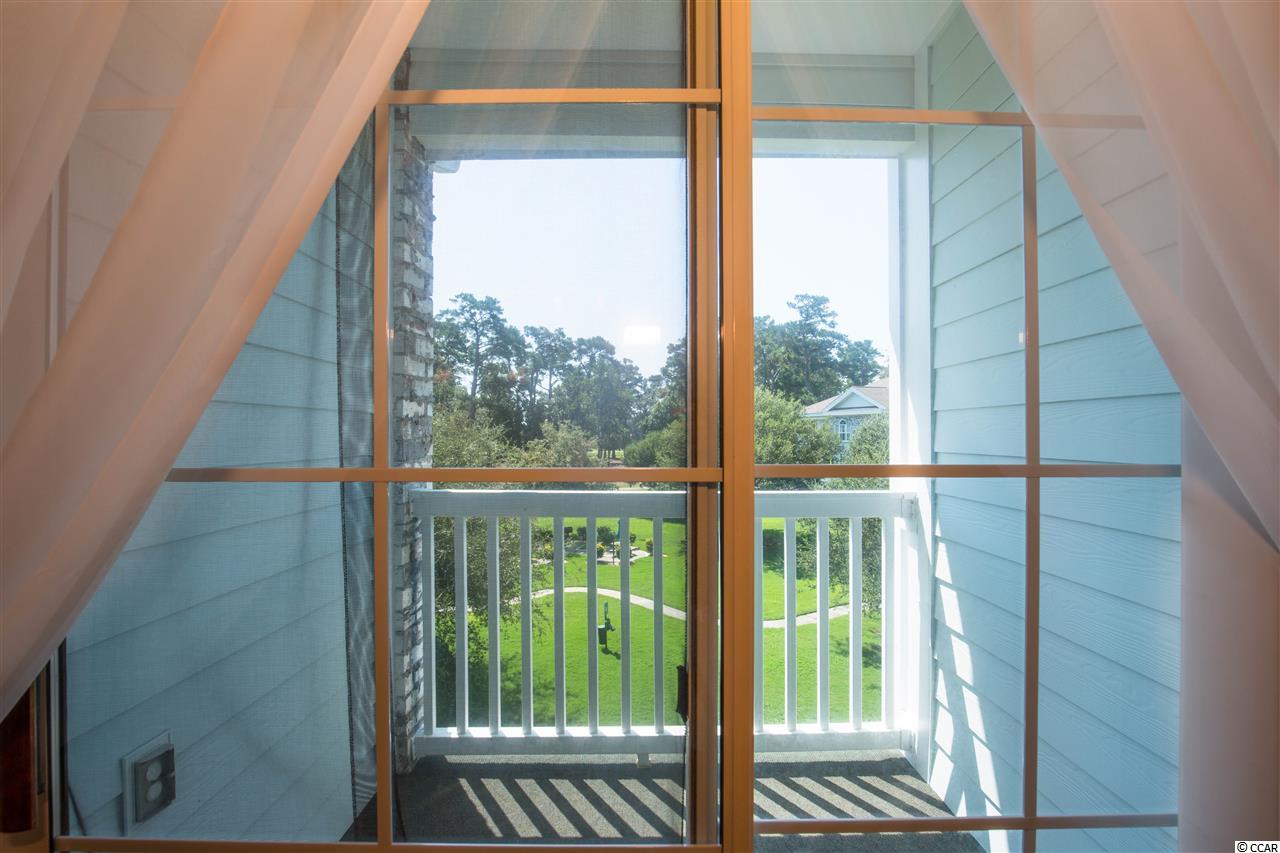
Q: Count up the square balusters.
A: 13